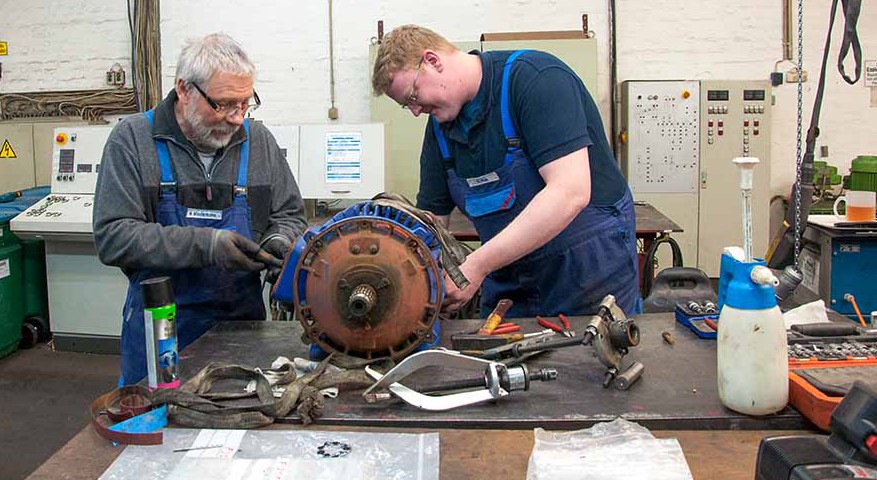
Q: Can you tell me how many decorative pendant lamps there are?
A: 0